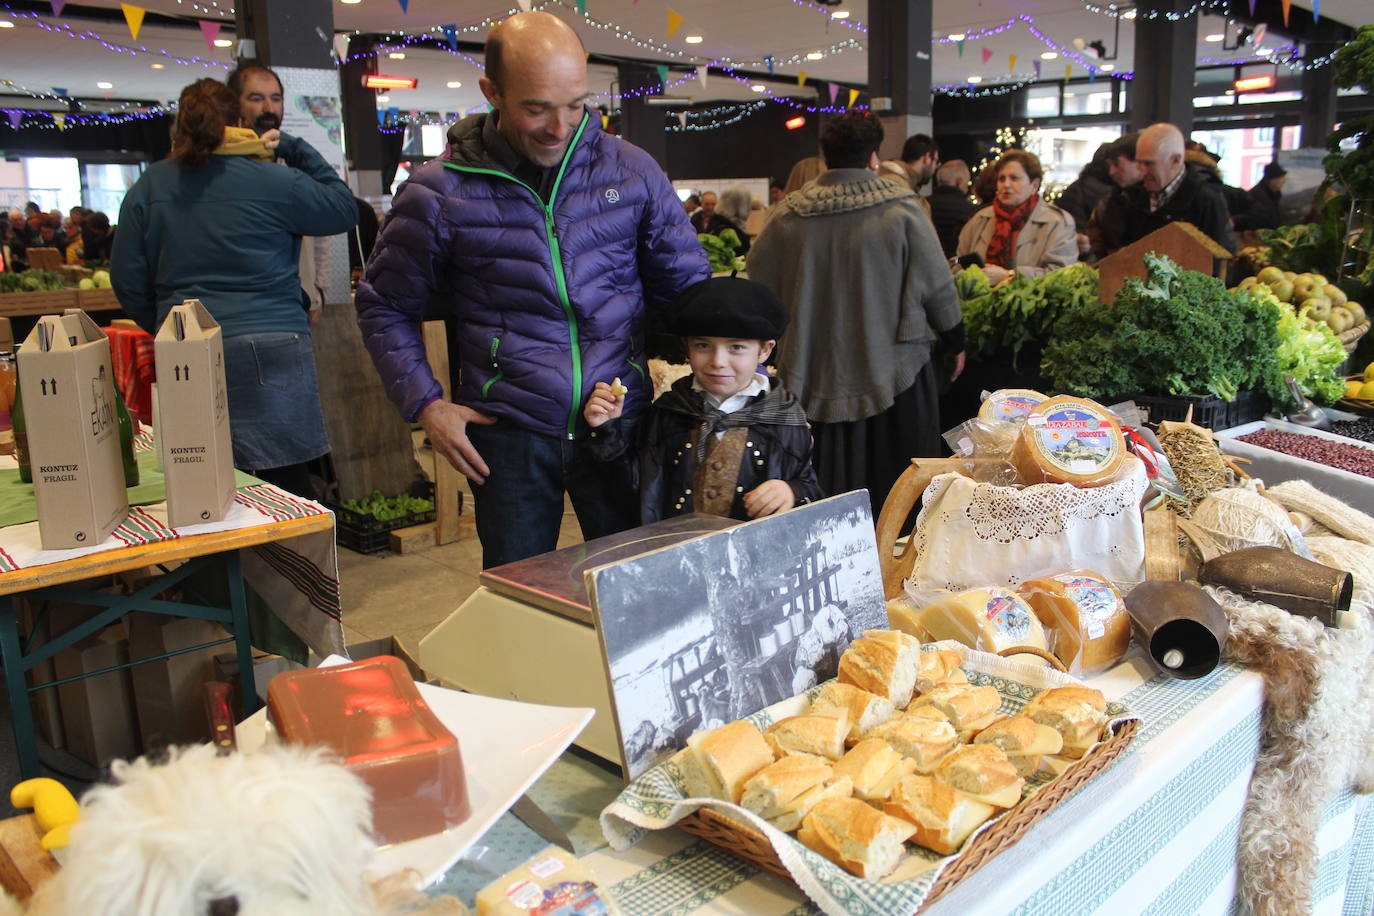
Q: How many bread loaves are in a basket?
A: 14